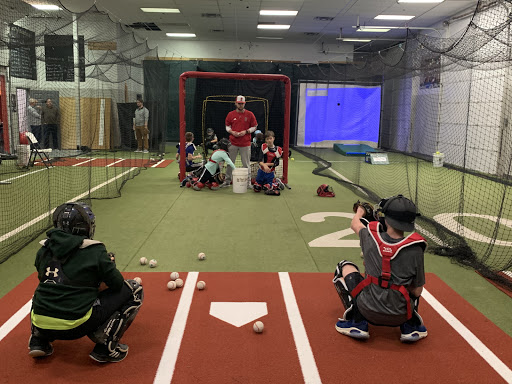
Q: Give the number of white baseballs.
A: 9